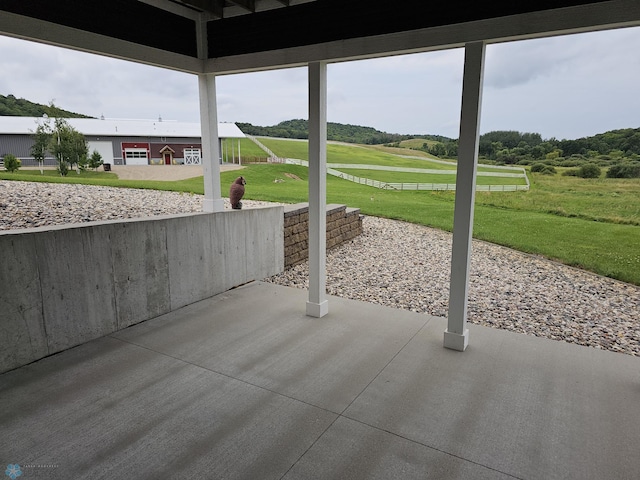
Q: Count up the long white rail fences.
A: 3